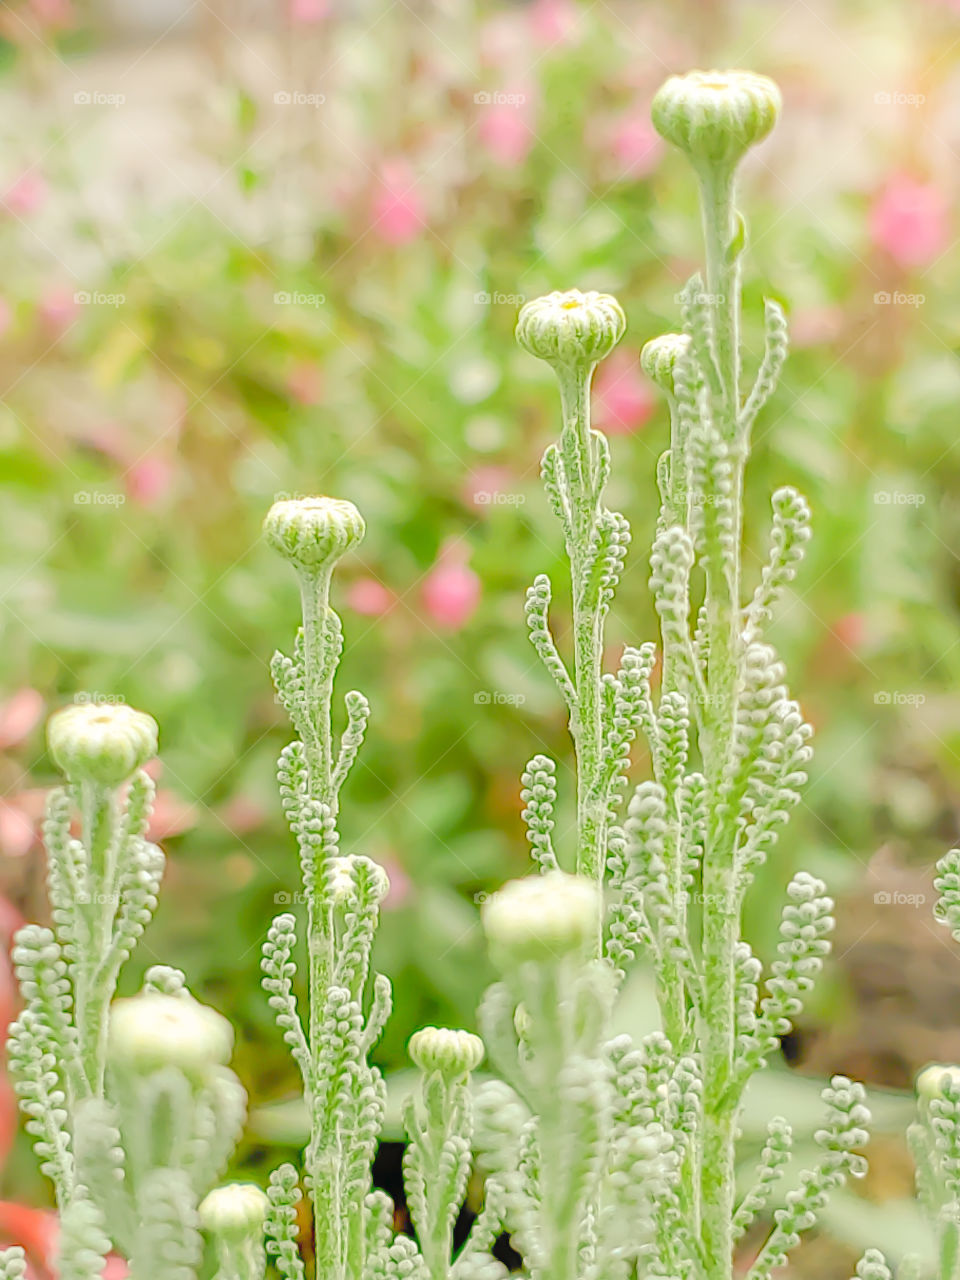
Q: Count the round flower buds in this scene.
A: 11